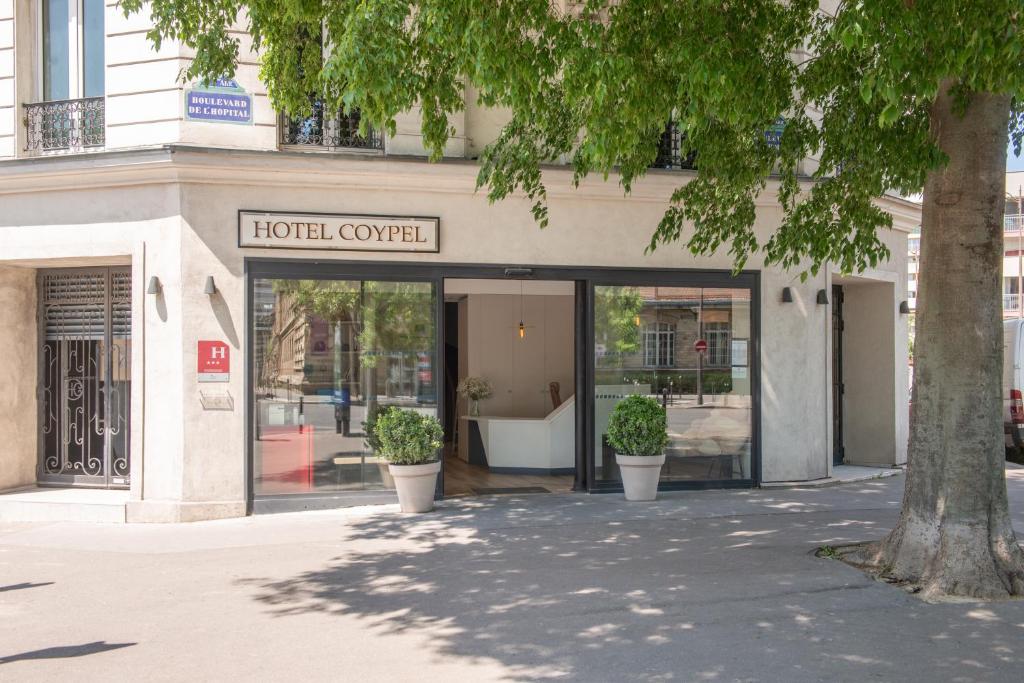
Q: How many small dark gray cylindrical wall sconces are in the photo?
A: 5